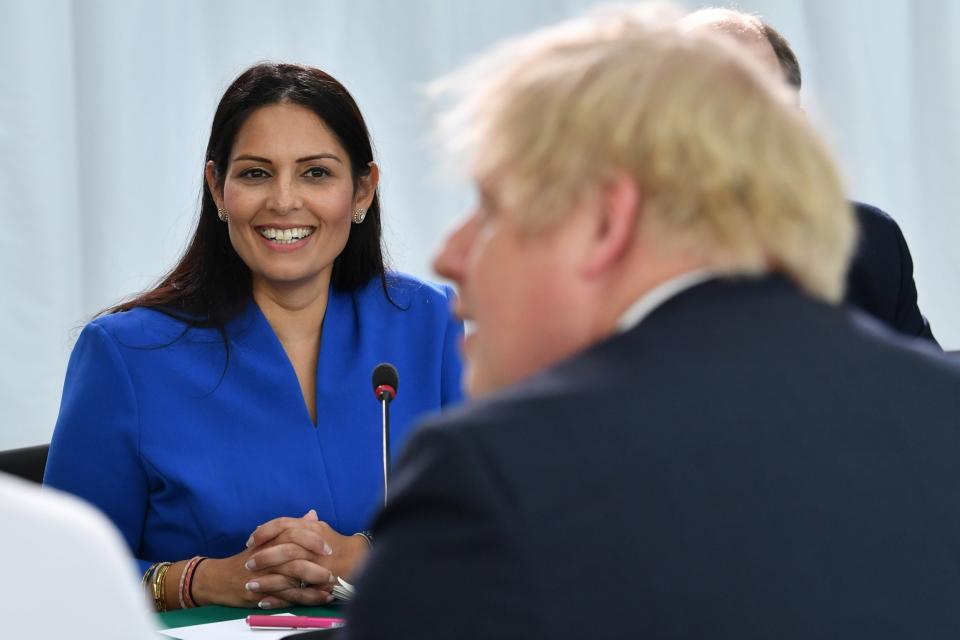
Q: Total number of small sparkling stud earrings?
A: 2